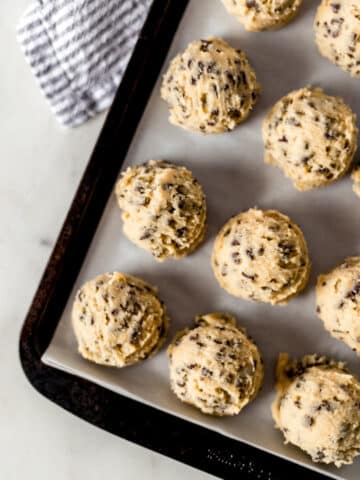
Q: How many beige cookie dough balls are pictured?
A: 11